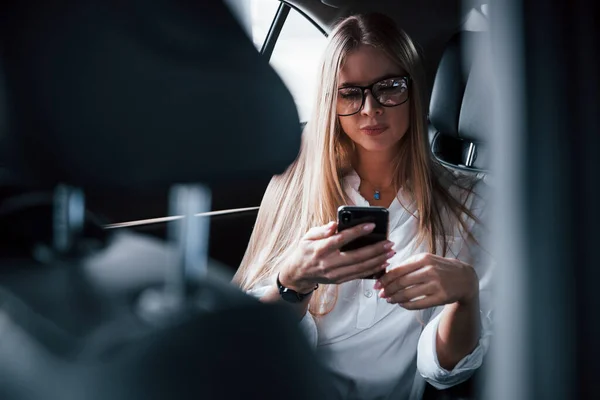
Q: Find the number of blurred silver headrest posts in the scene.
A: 2